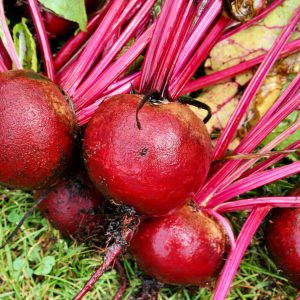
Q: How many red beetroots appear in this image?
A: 5